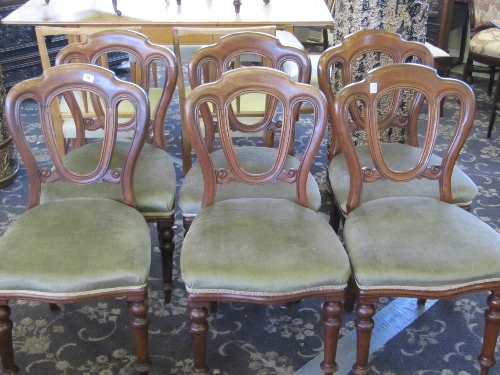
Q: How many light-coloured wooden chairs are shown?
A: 2